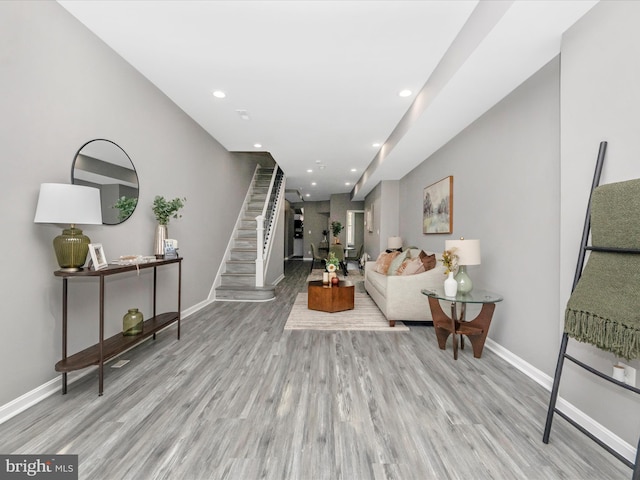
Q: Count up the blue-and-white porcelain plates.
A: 0